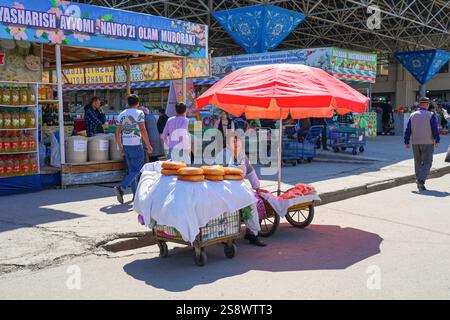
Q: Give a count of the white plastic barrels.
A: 3